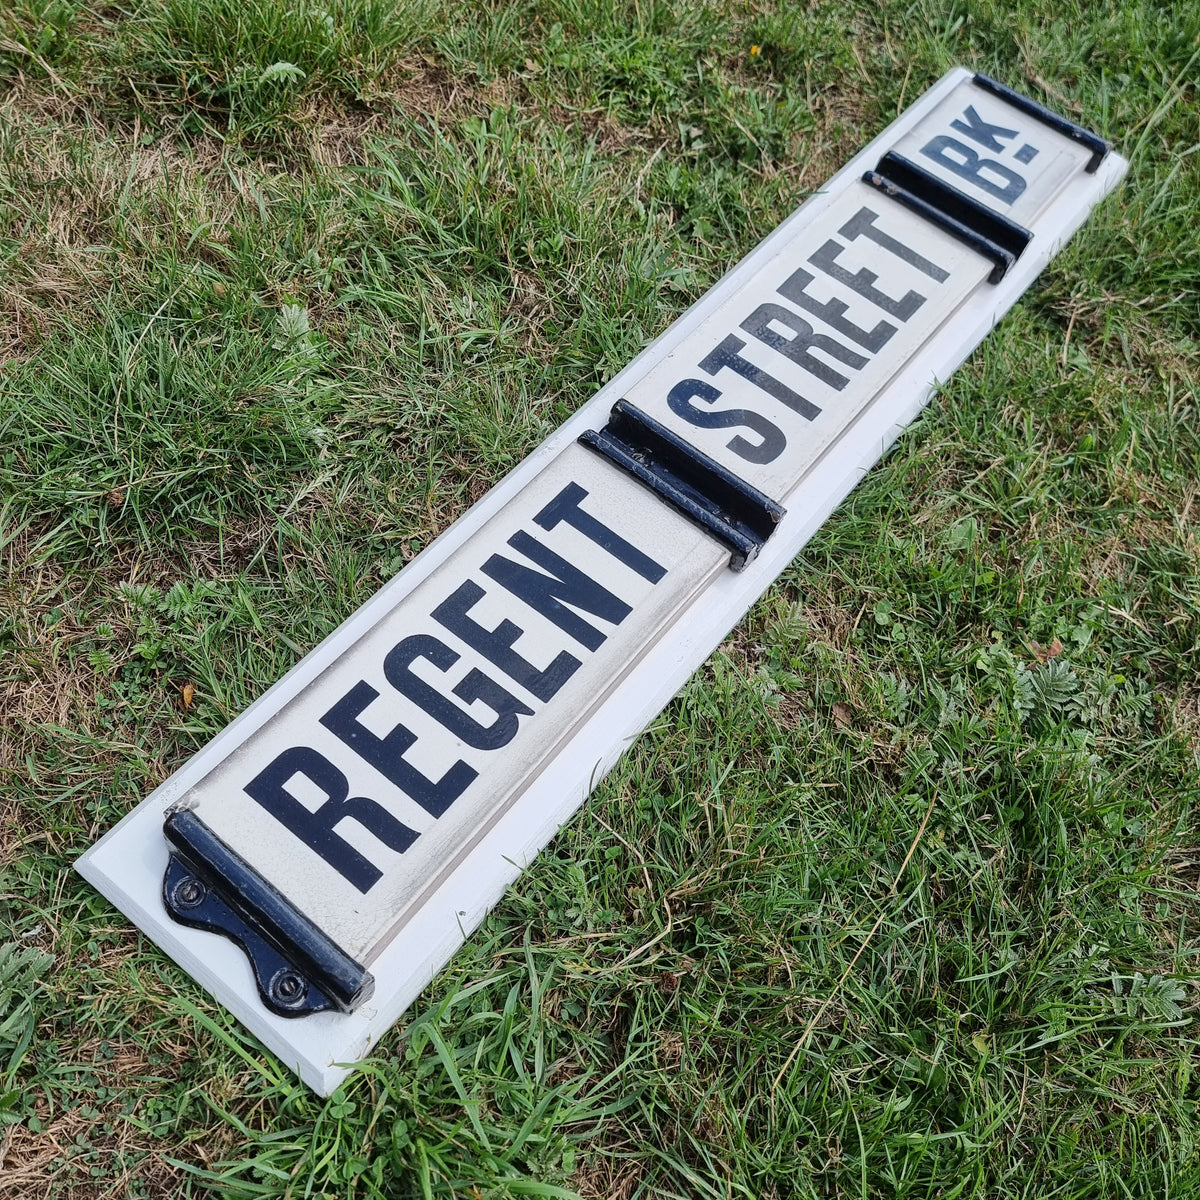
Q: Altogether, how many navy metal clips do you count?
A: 4